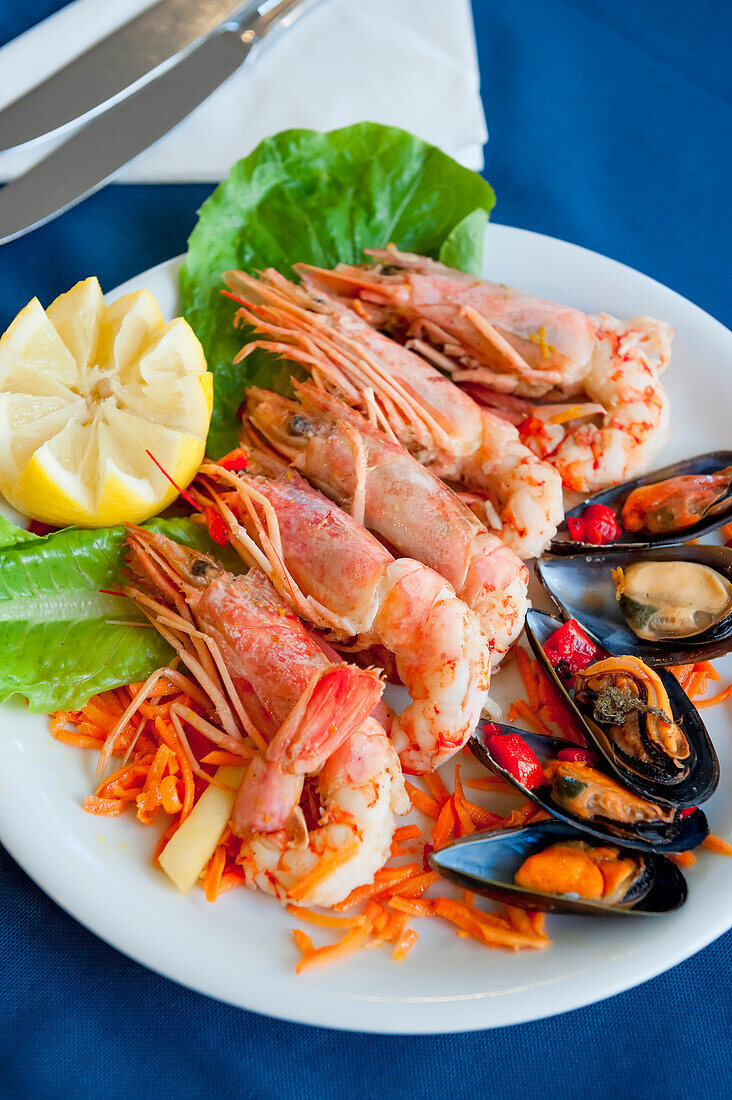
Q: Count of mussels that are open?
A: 5